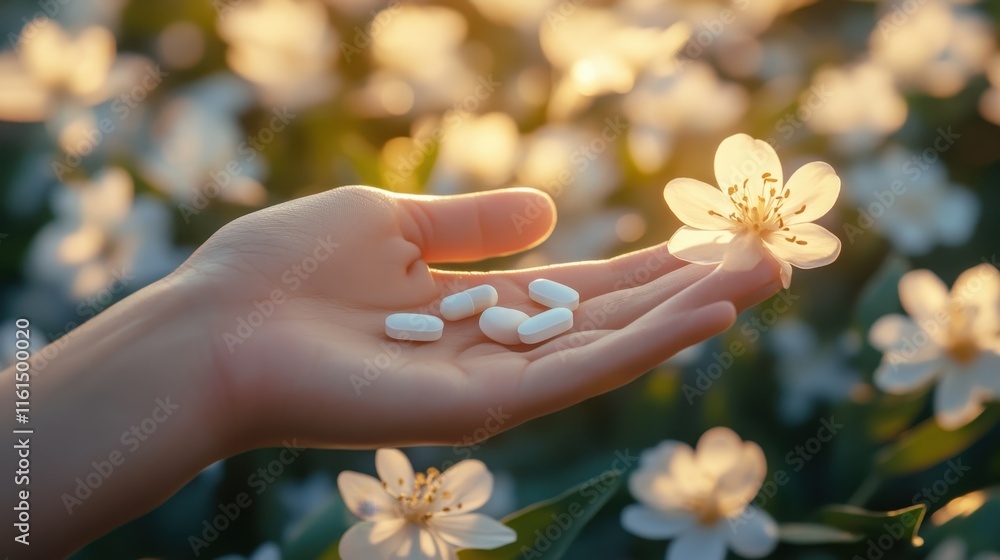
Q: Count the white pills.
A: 5